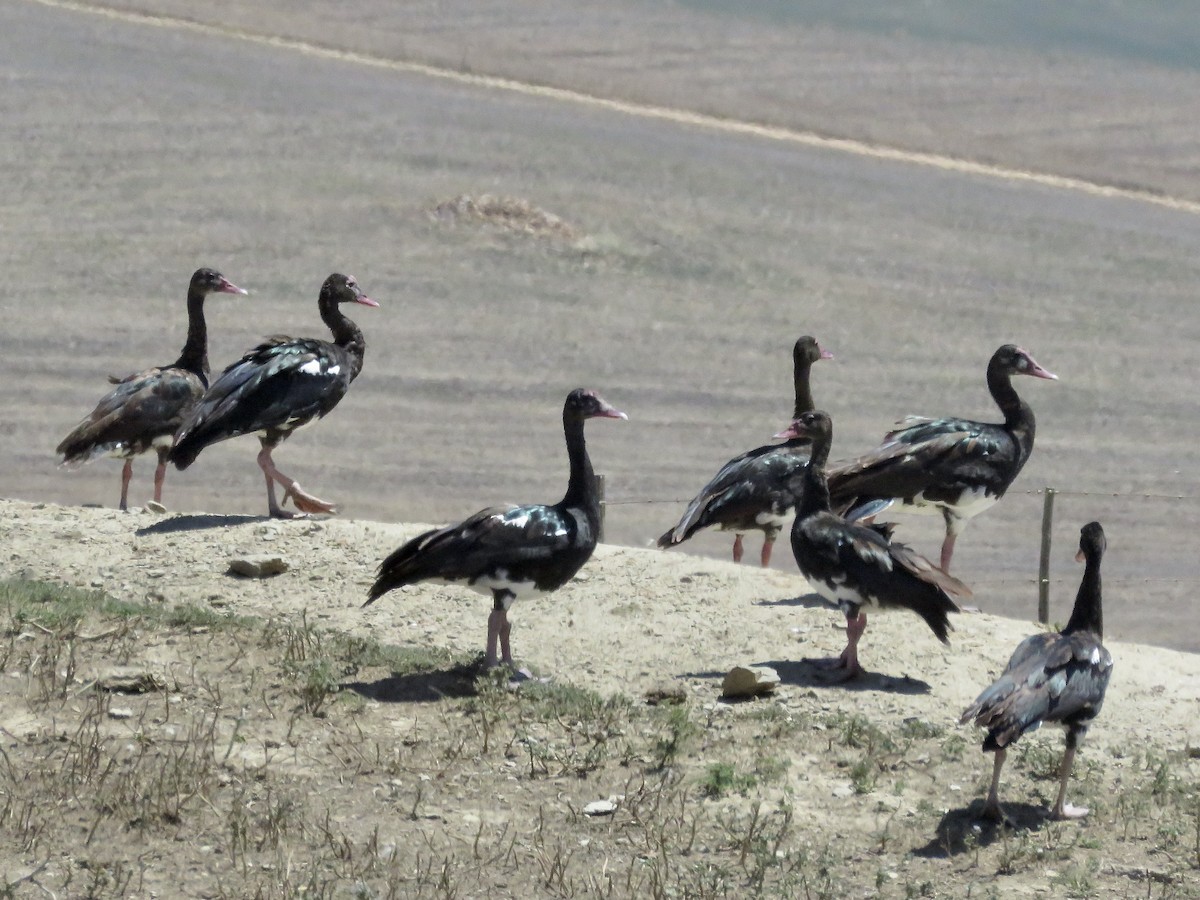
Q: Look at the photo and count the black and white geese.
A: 7